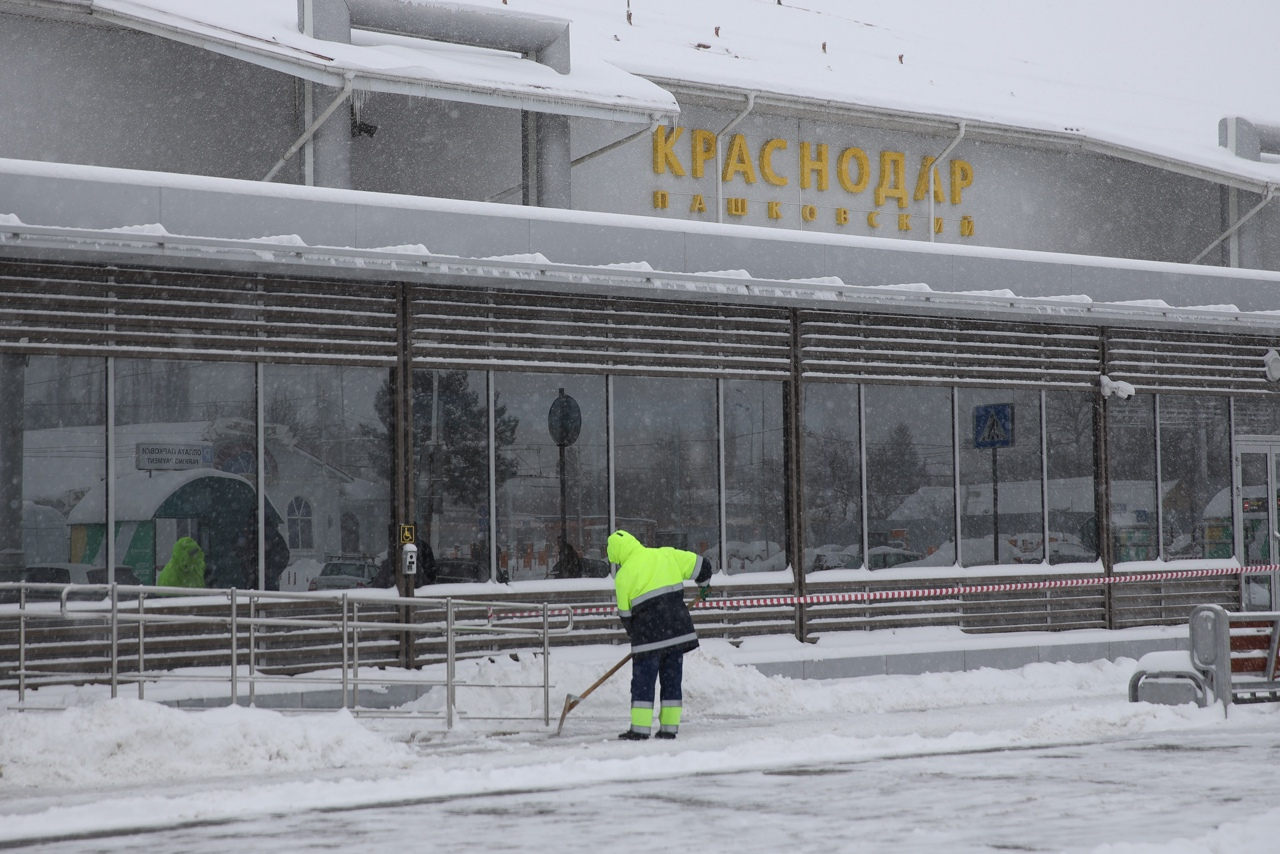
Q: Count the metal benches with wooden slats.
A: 1